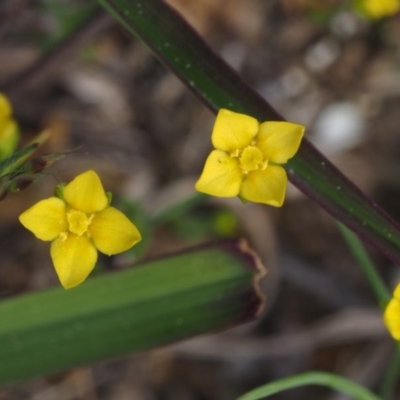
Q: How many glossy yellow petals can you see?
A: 8